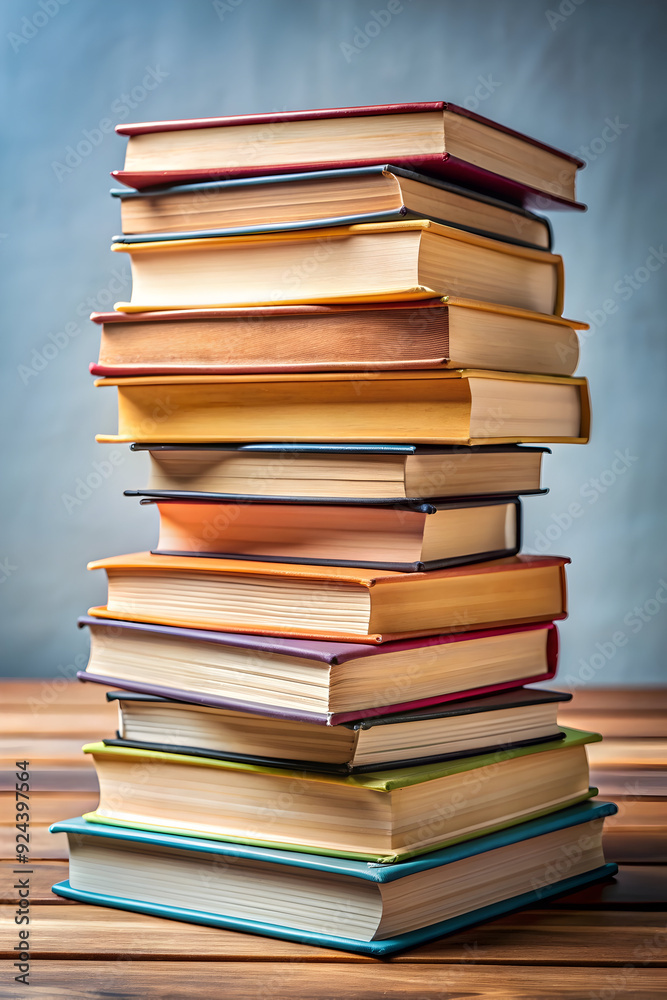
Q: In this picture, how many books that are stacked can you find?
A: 12